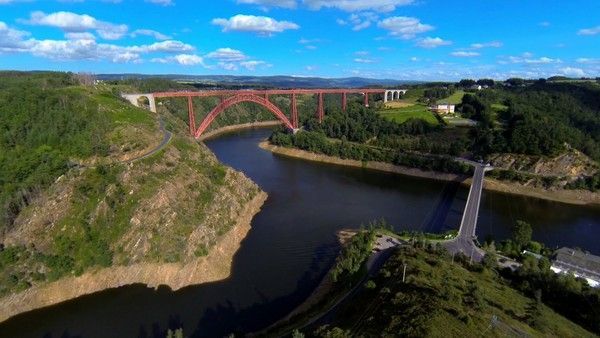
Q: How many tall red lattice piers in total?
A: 5